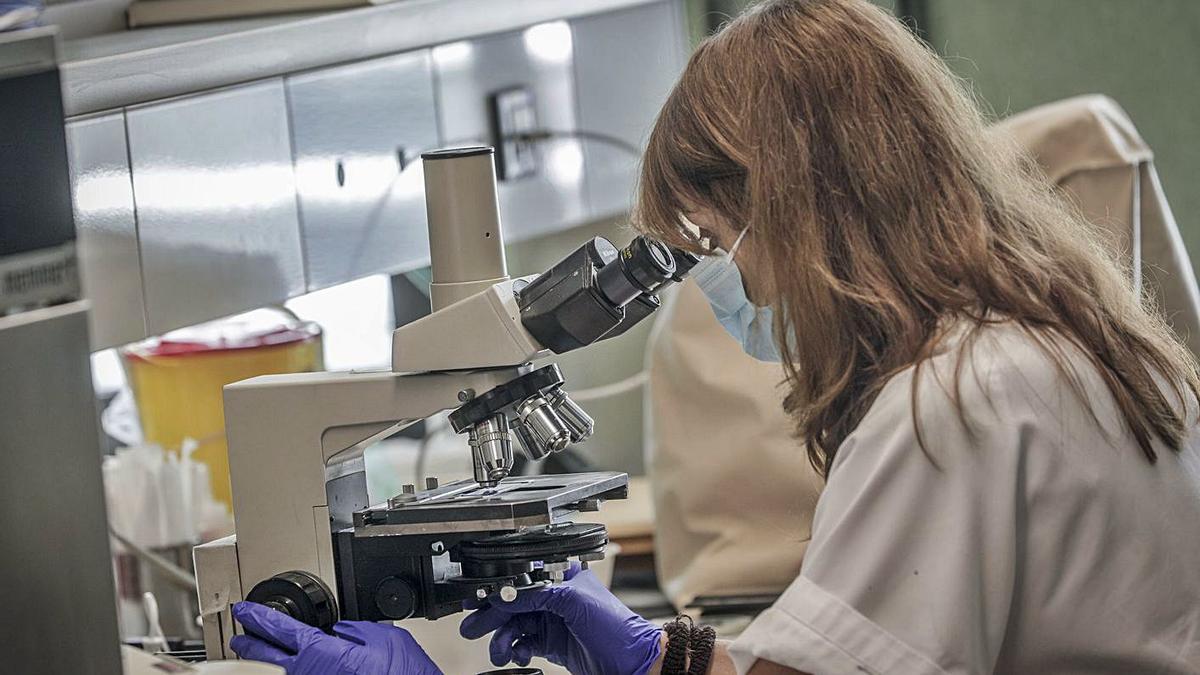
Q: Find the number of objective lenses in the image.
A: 5